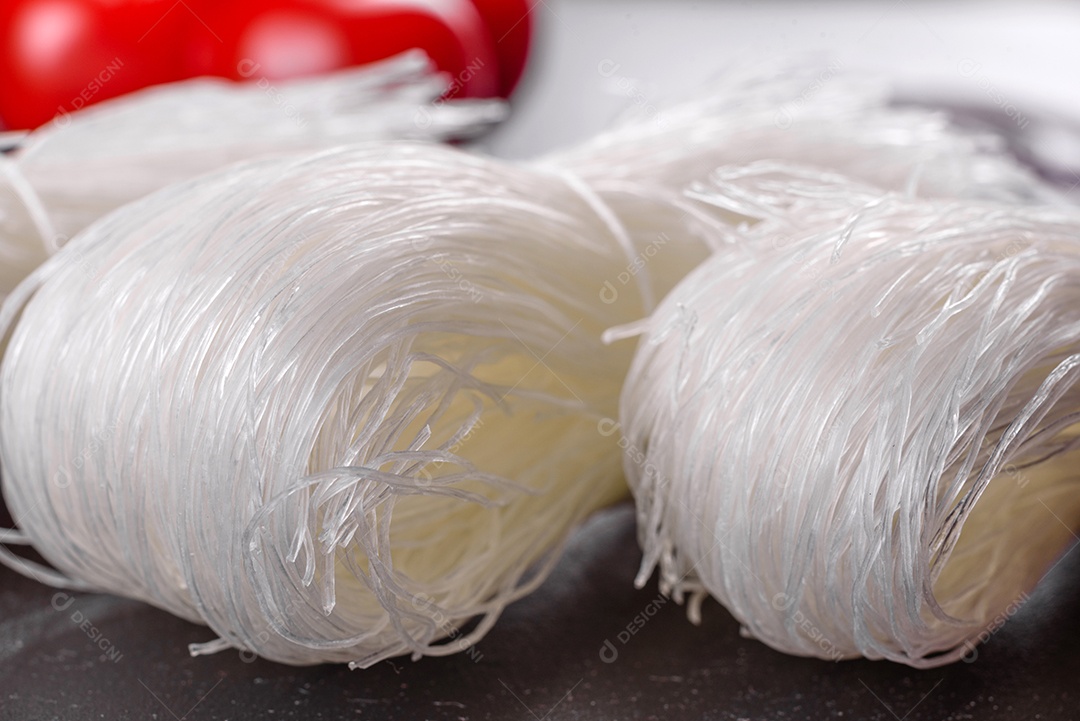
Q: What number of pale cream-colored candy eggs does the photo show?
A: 0